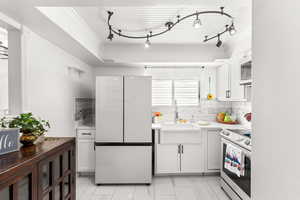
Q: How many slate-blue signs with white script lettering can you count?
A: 1